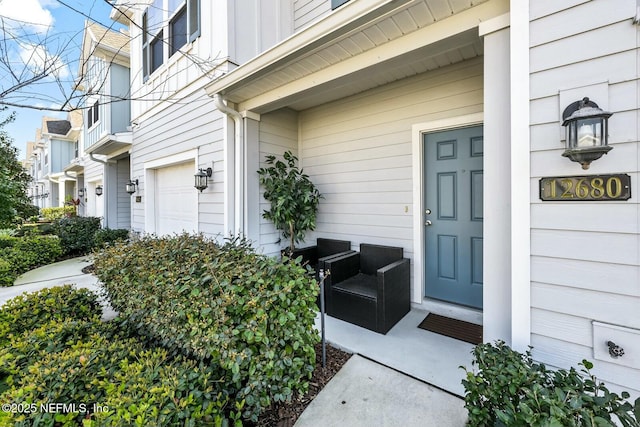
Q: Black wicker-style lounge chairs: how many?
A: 2